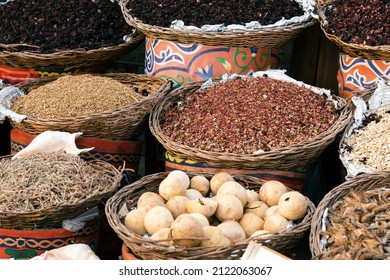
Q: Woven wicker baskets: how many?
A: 9